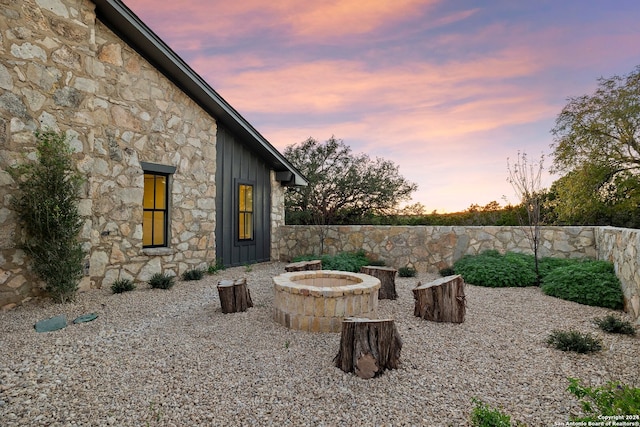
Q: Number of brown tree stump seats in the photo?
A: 5